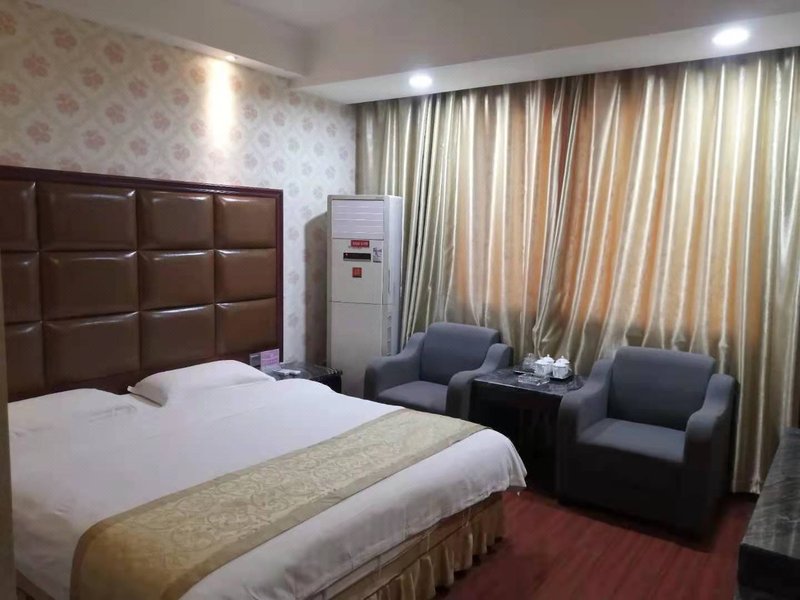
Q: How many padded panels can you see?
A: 12